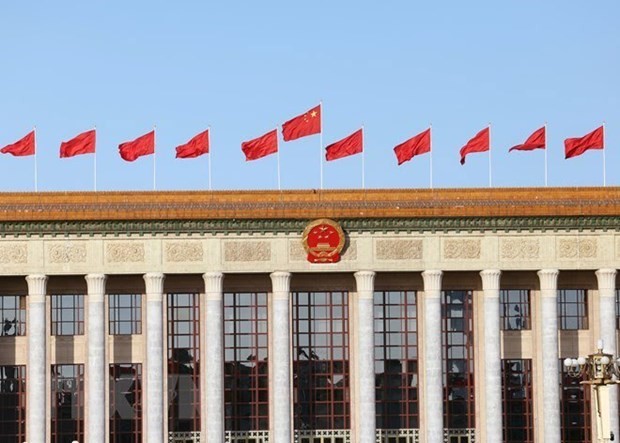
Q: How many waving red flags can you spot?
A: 11